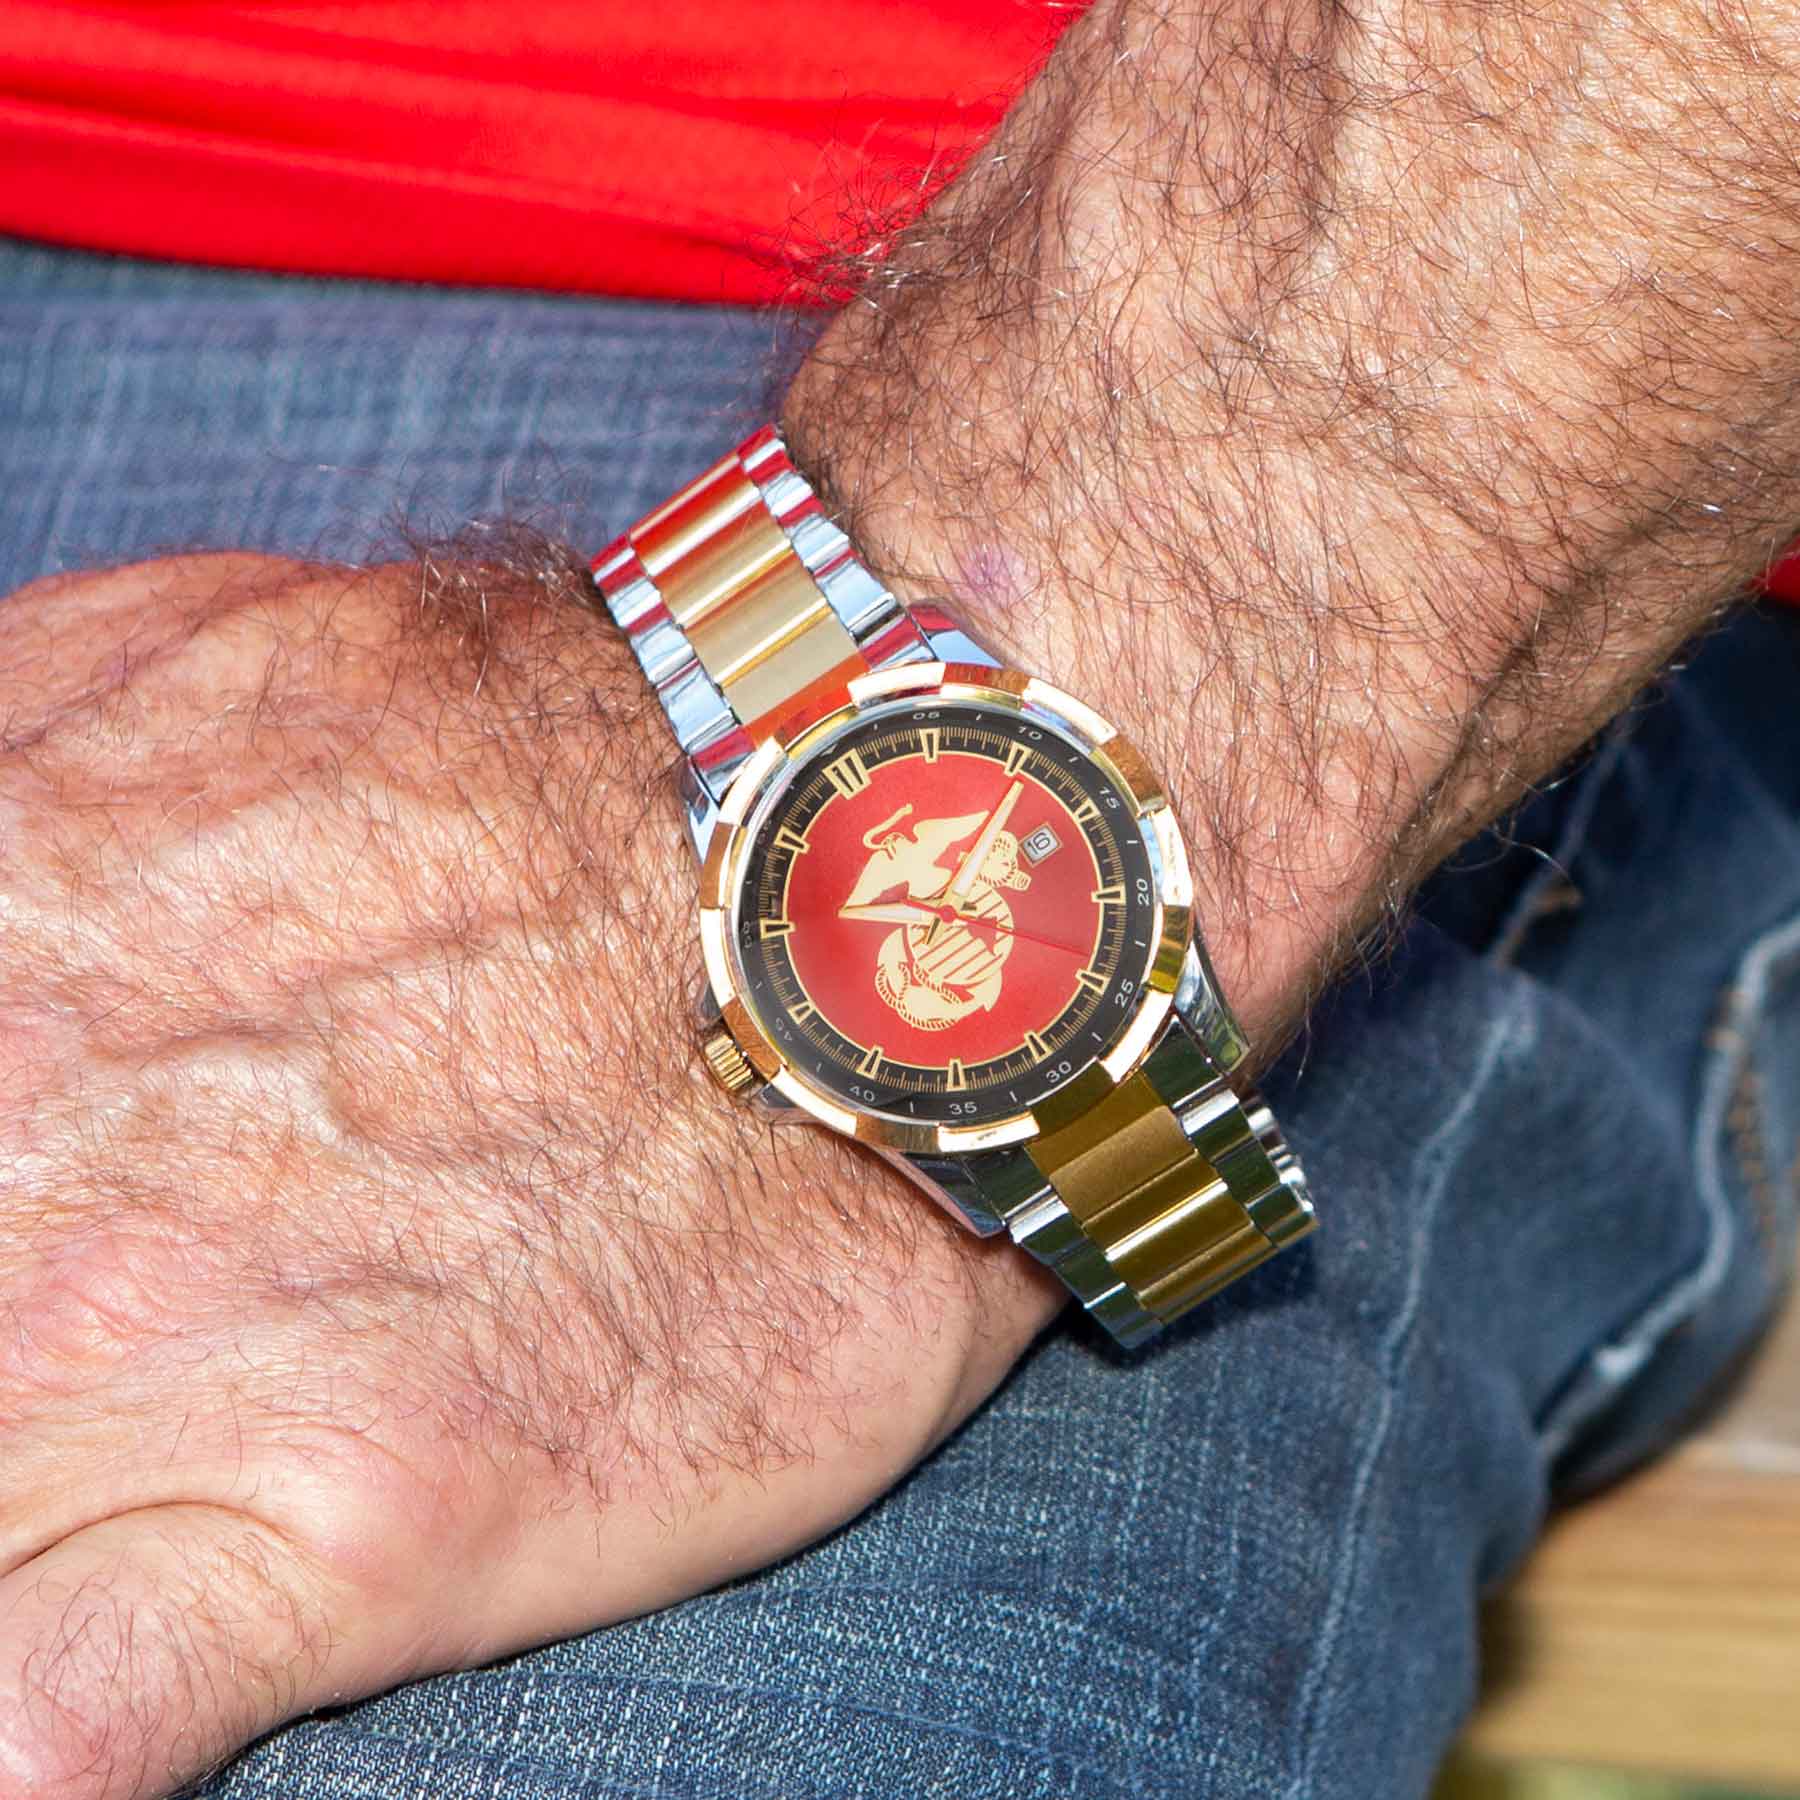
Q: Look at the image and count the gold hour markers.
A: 12